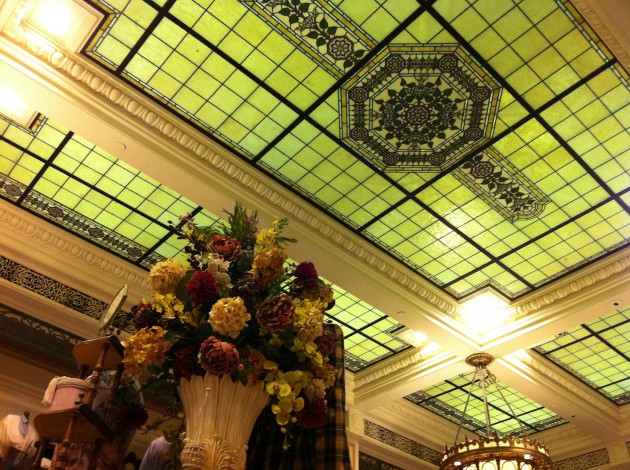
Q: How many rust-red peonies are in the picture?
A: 3